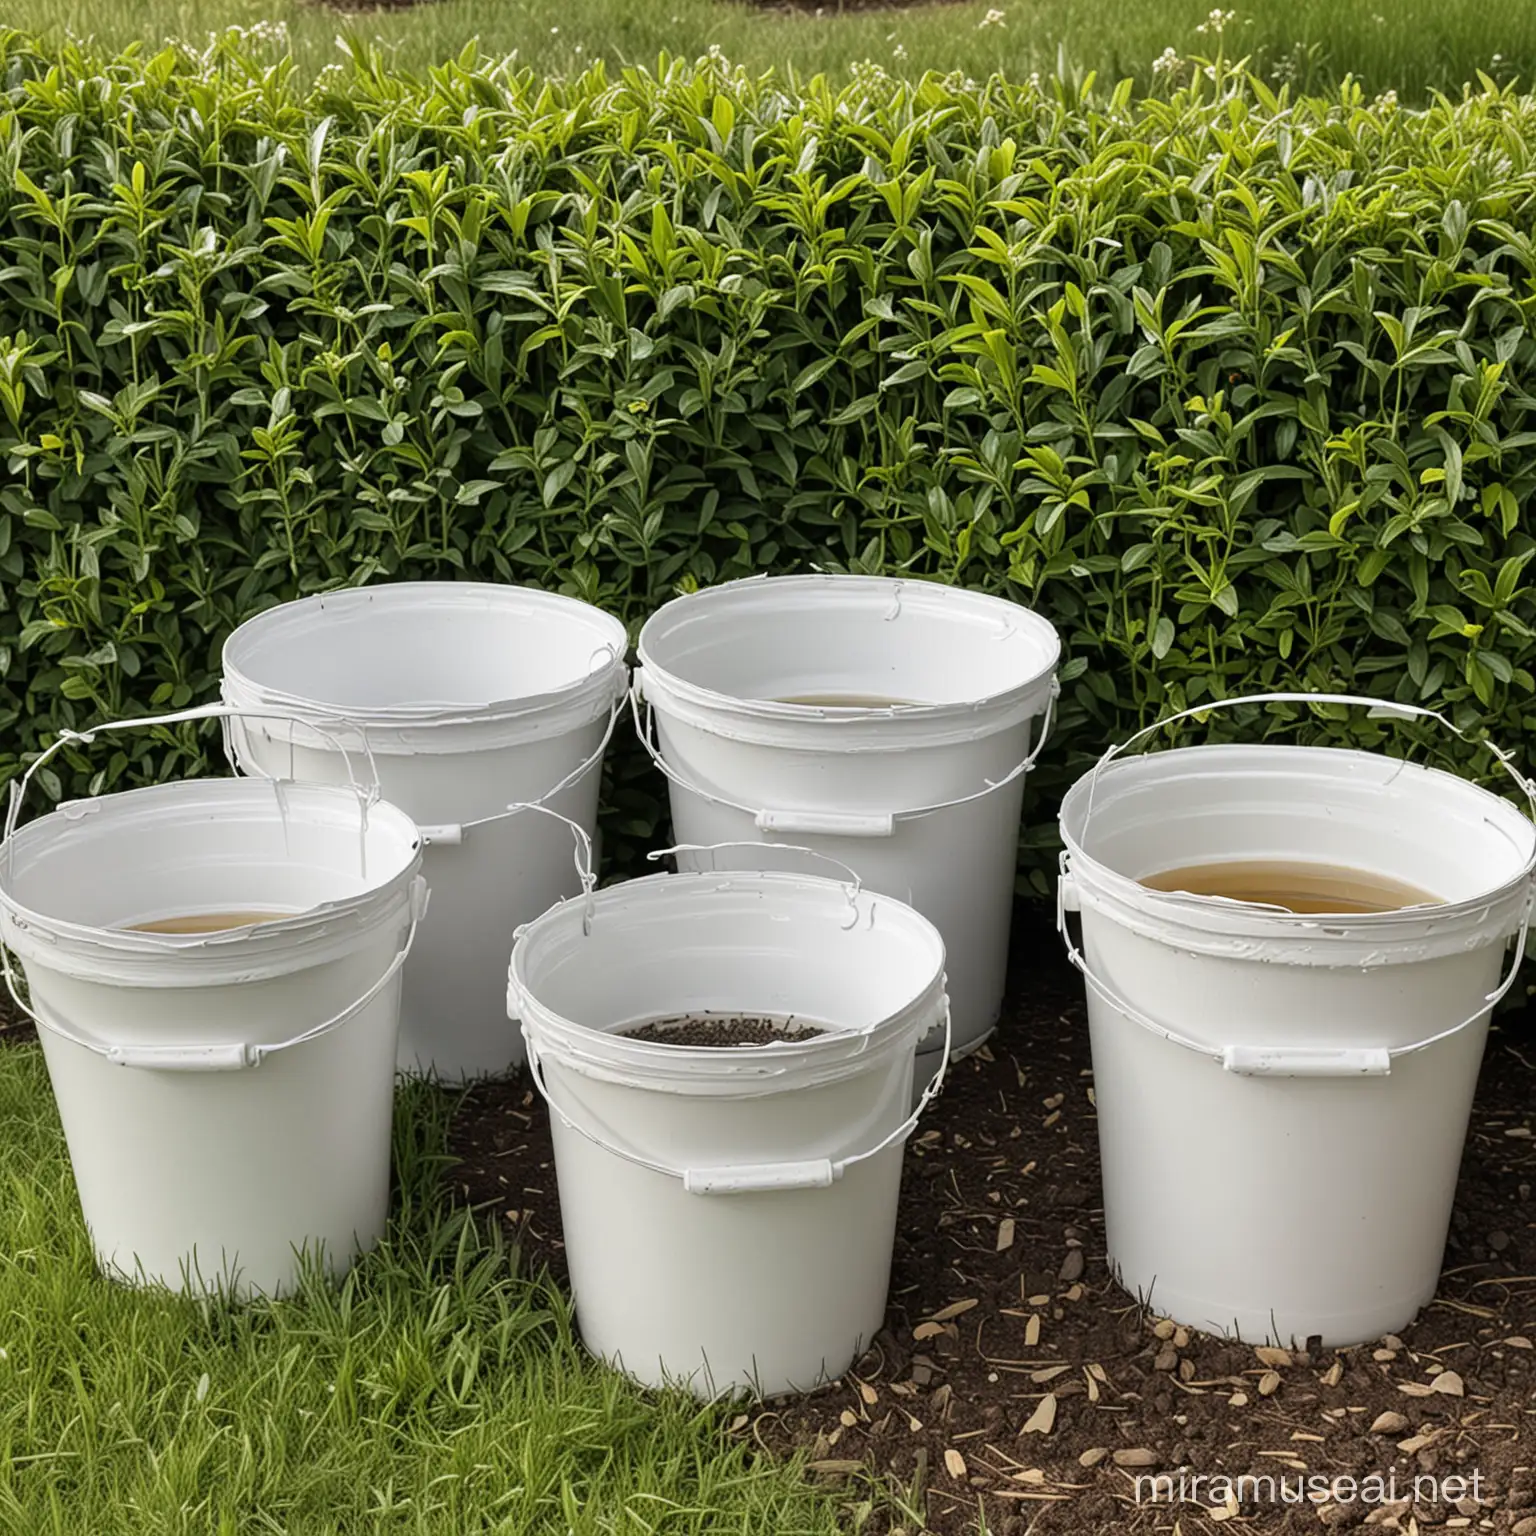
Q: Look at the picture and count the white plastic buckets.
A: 5